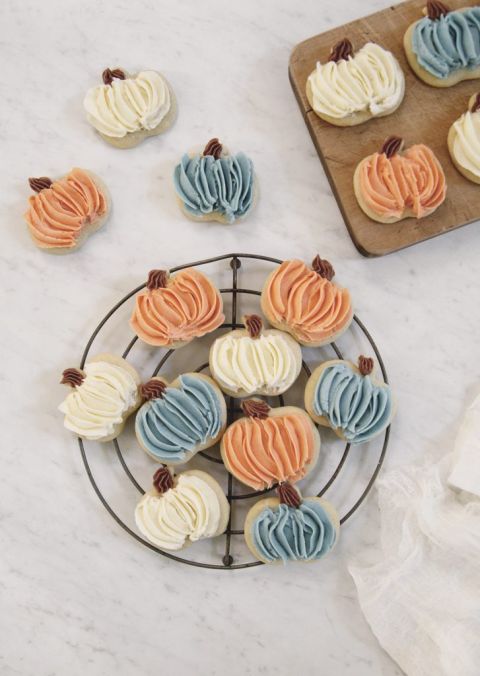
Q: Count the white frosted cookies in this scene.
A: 6